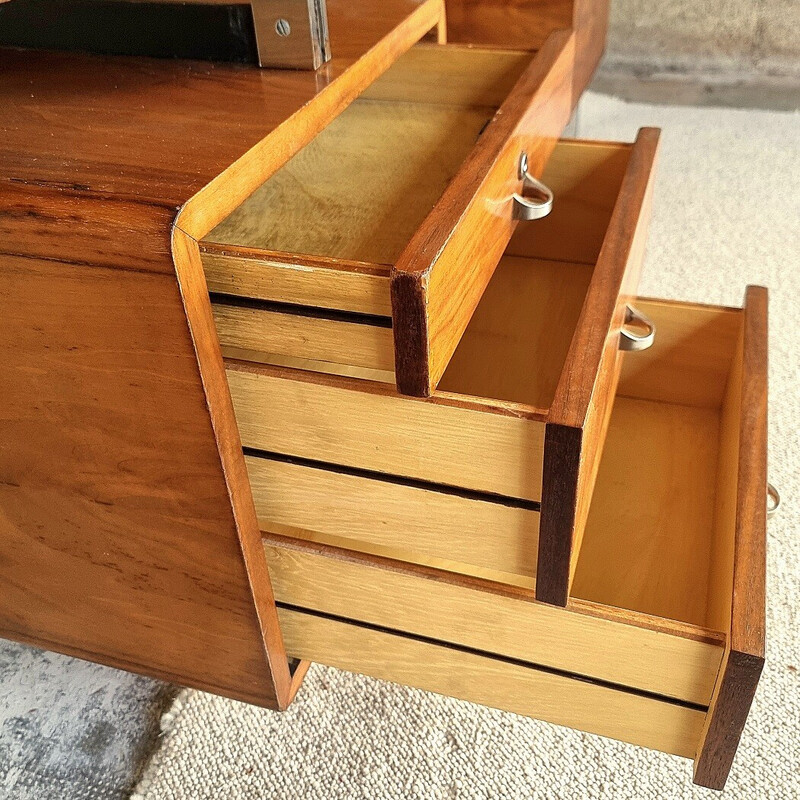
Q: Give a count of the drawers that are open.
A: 3